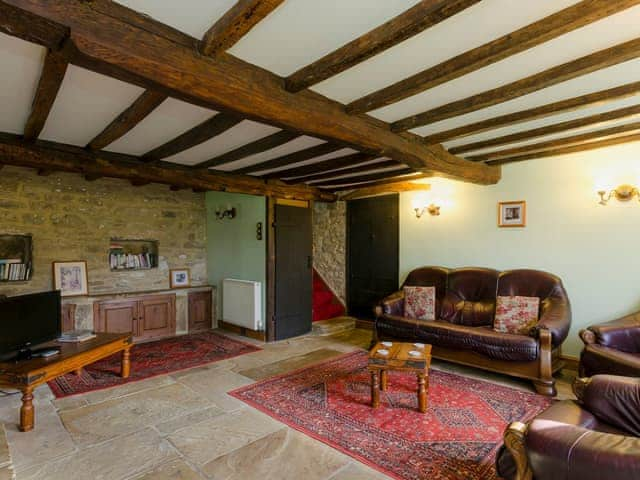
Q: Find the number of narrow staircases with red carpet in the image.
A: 1